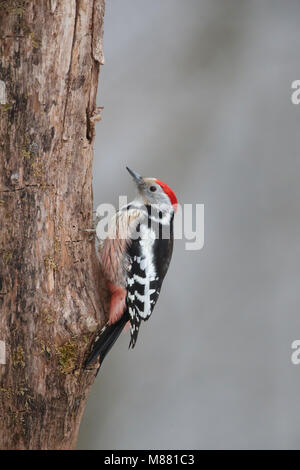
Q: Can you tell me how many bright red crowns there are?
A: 1